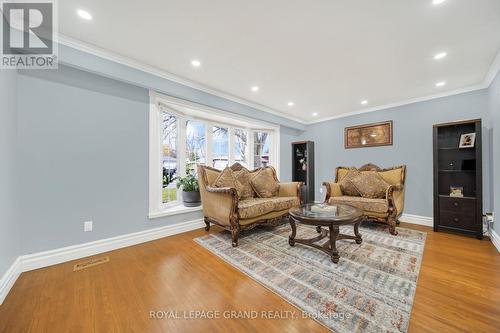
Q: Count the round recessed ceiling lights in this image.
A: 9